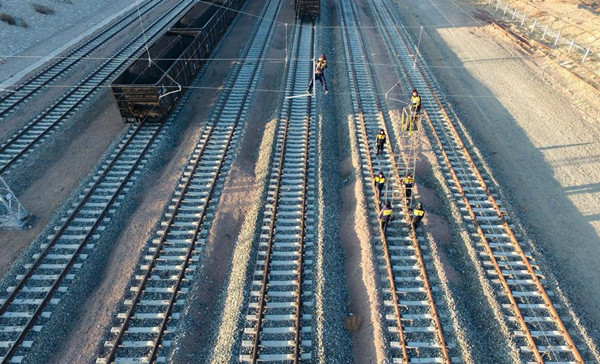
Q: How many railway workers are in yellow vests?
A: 7